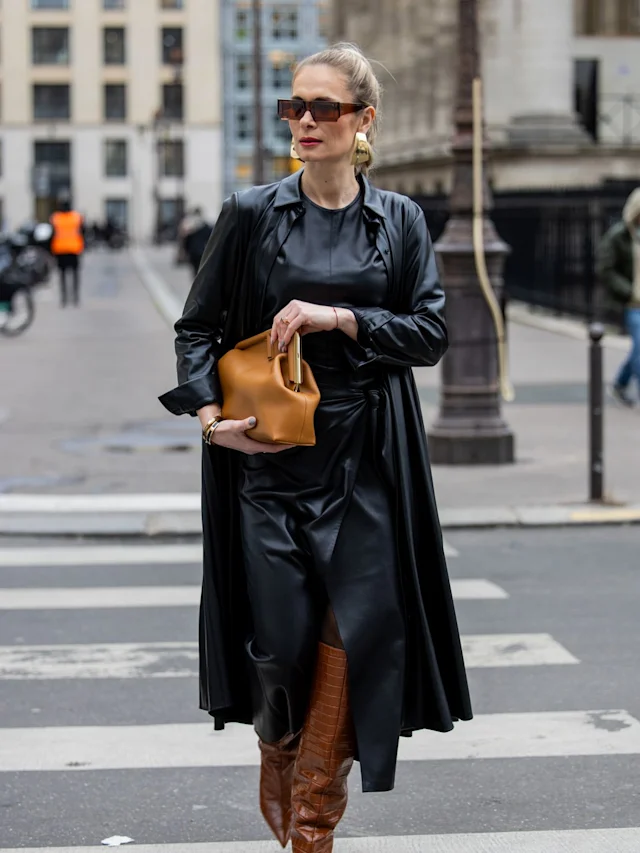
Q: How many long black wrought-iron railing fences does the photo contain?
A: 1